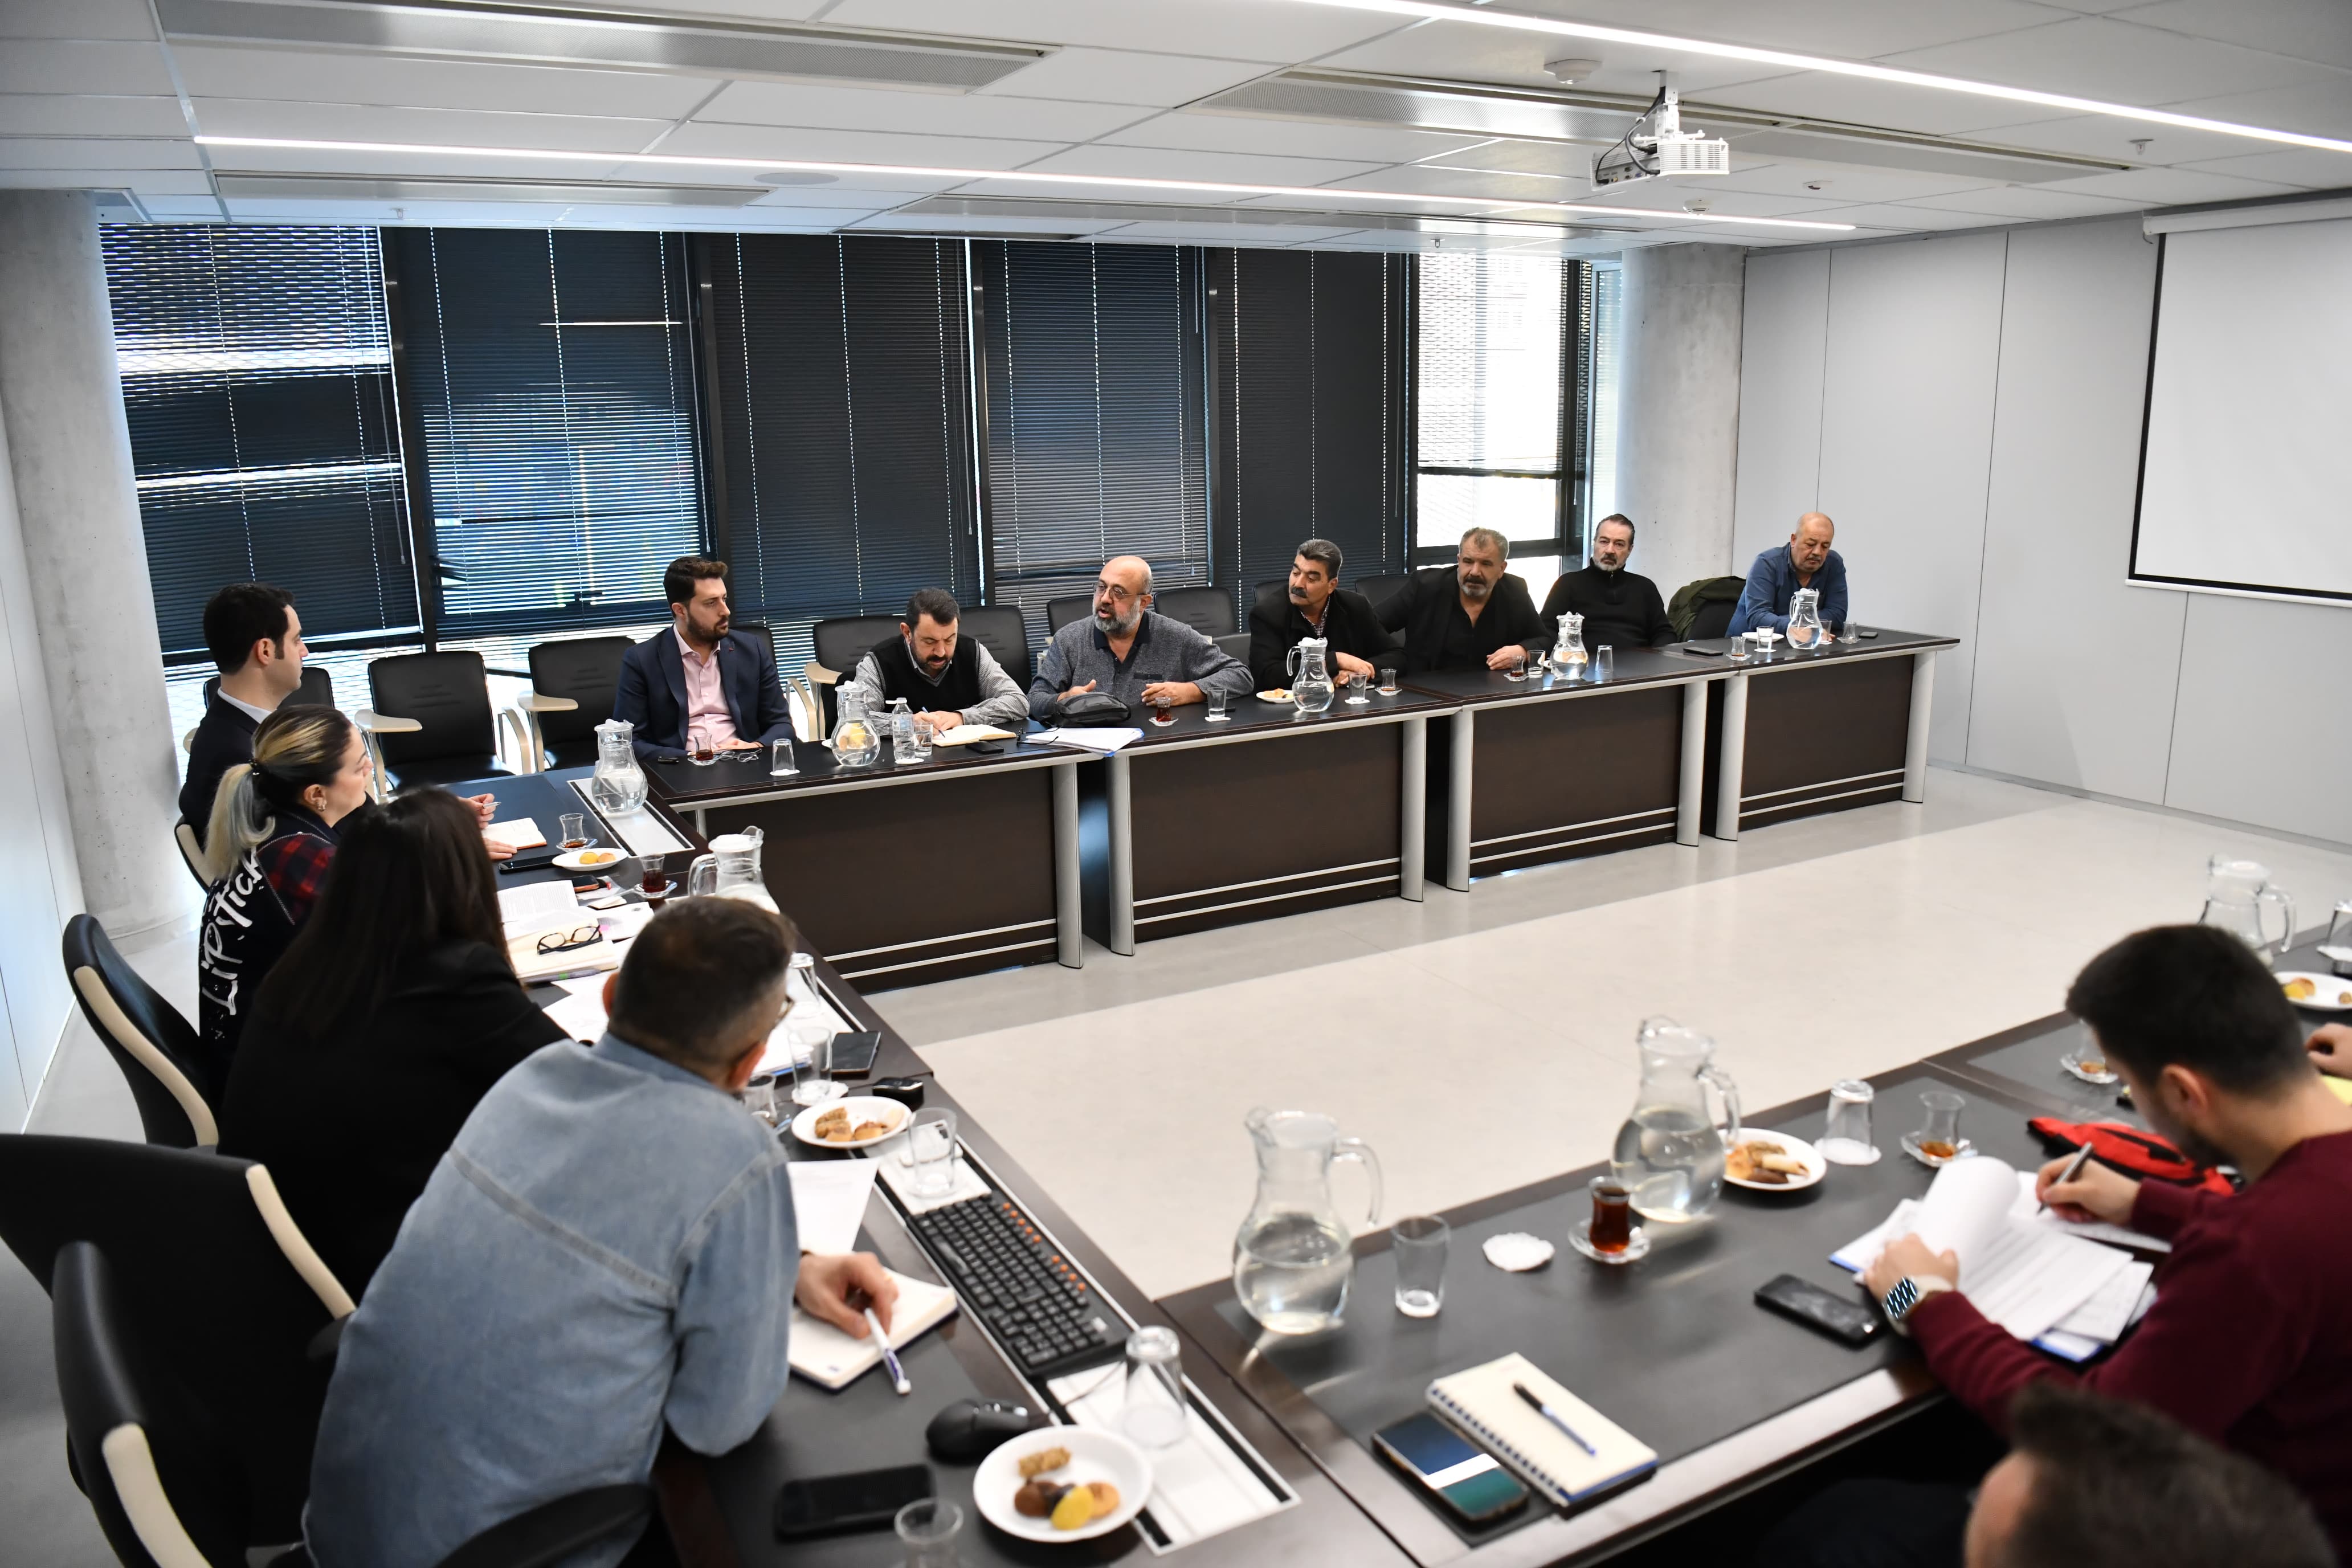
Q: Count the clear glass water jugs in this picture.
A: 9